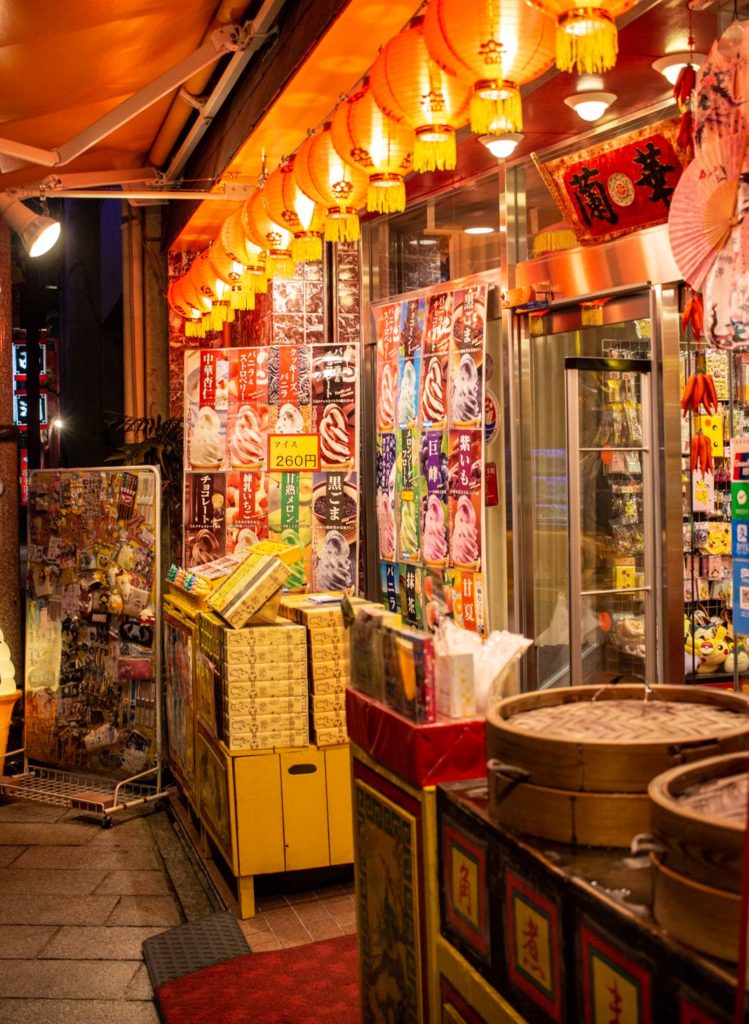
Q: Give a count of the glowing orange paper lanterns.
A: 12